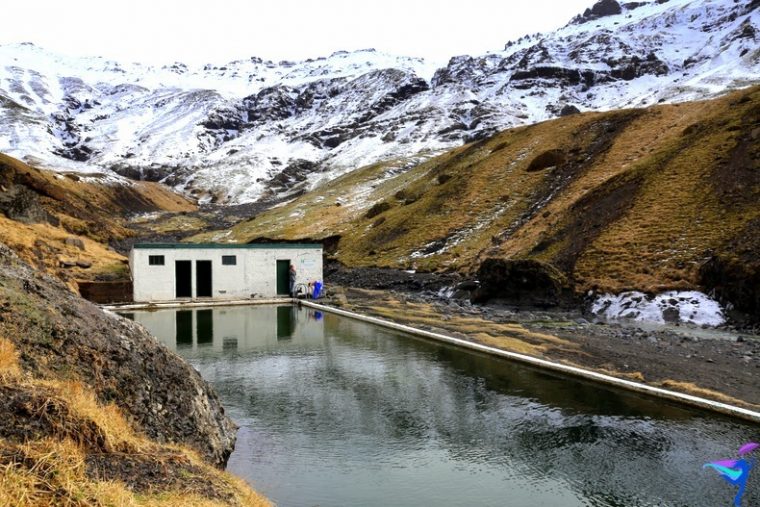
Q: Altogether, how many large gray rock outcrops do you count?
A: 1